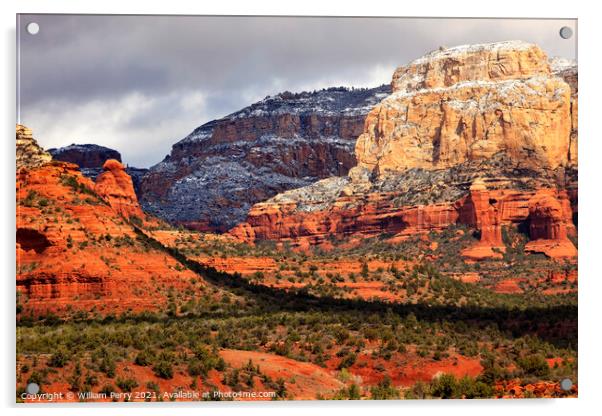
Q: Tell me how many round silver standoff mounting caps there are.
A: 4